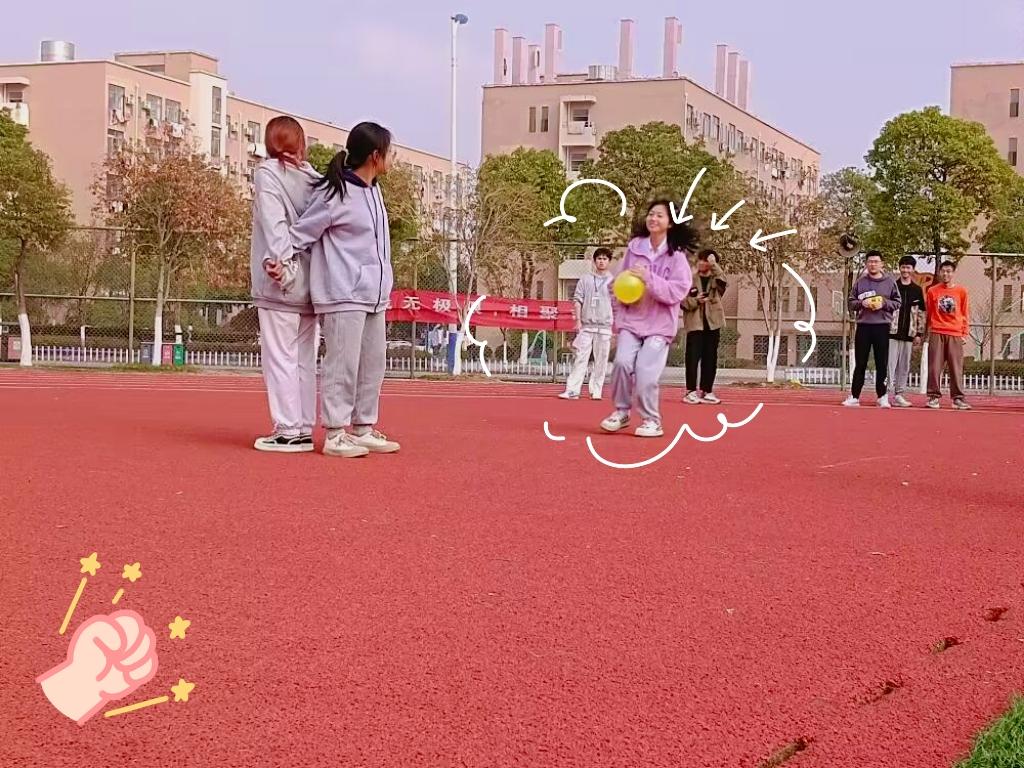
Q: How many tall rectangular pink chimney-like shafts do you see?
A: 9